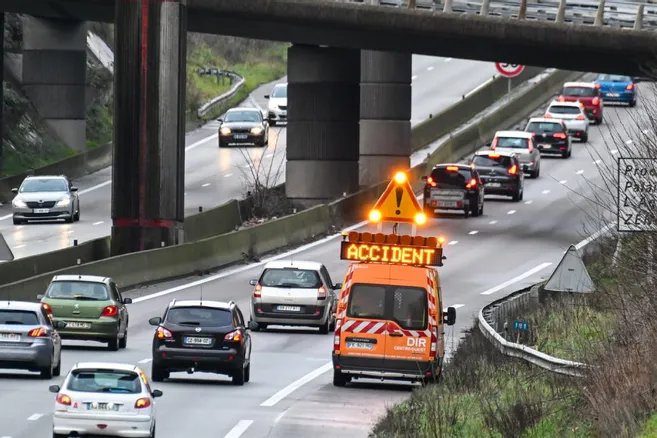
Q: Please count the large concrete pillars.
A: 4